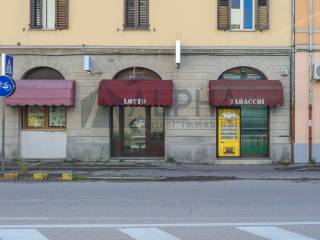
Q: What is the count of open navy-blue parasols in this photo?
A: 0